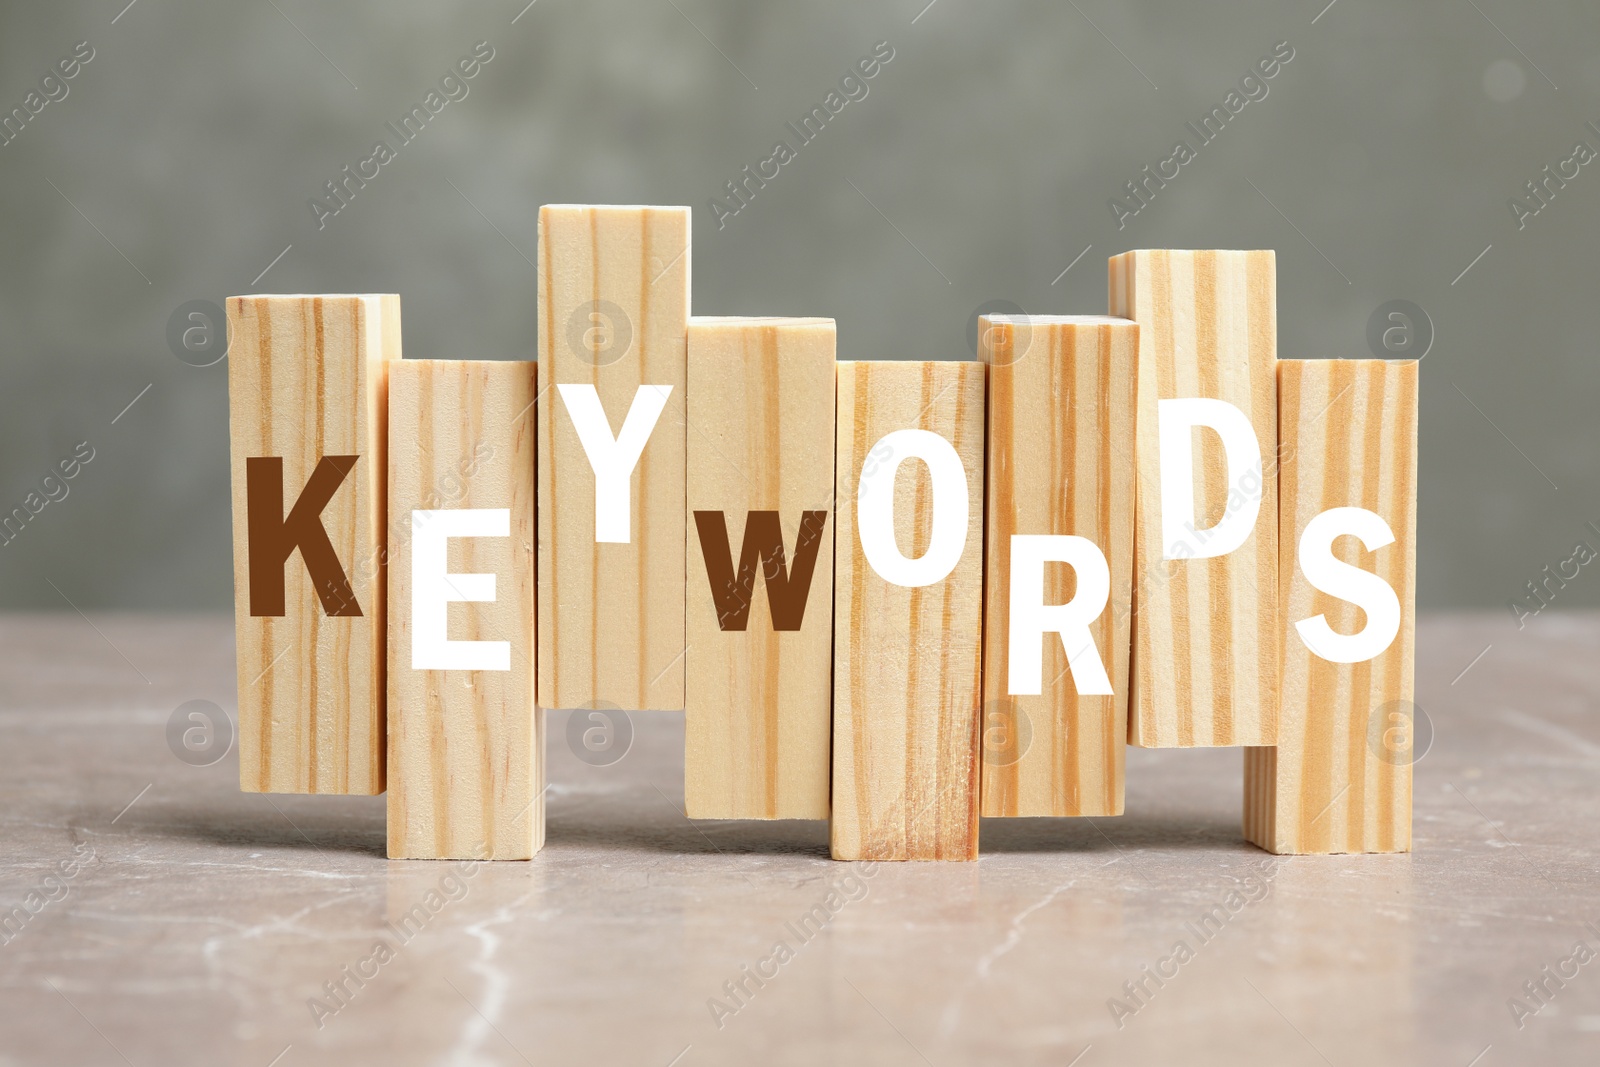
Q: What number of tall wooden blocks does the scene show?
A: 8